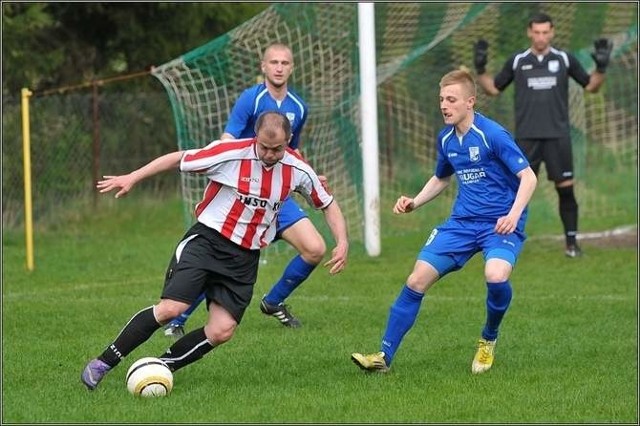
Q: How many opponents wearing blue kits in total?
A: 2